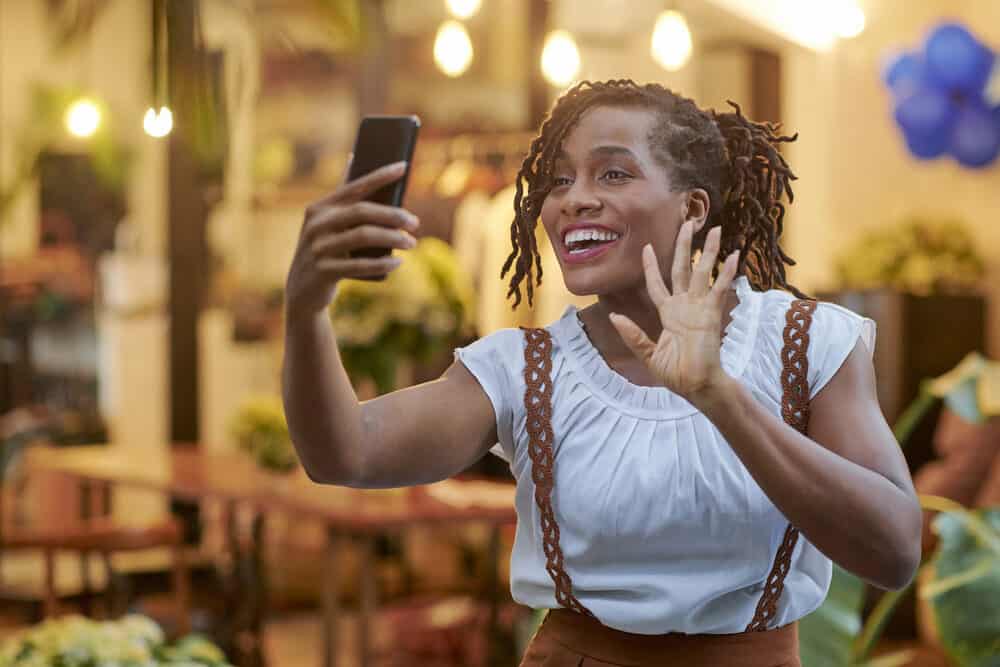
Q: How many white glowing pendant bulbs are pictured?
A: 6